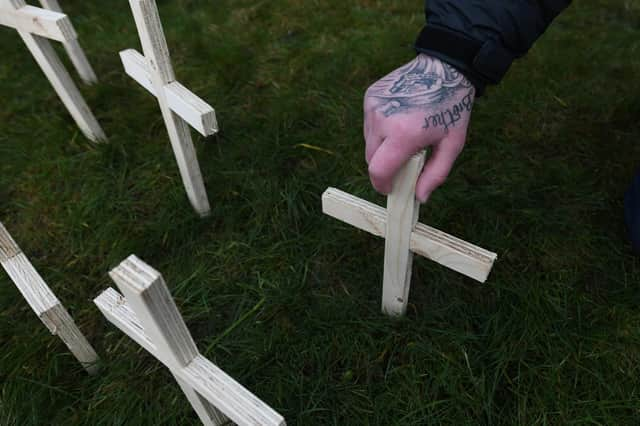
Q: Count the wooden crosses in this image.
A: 6